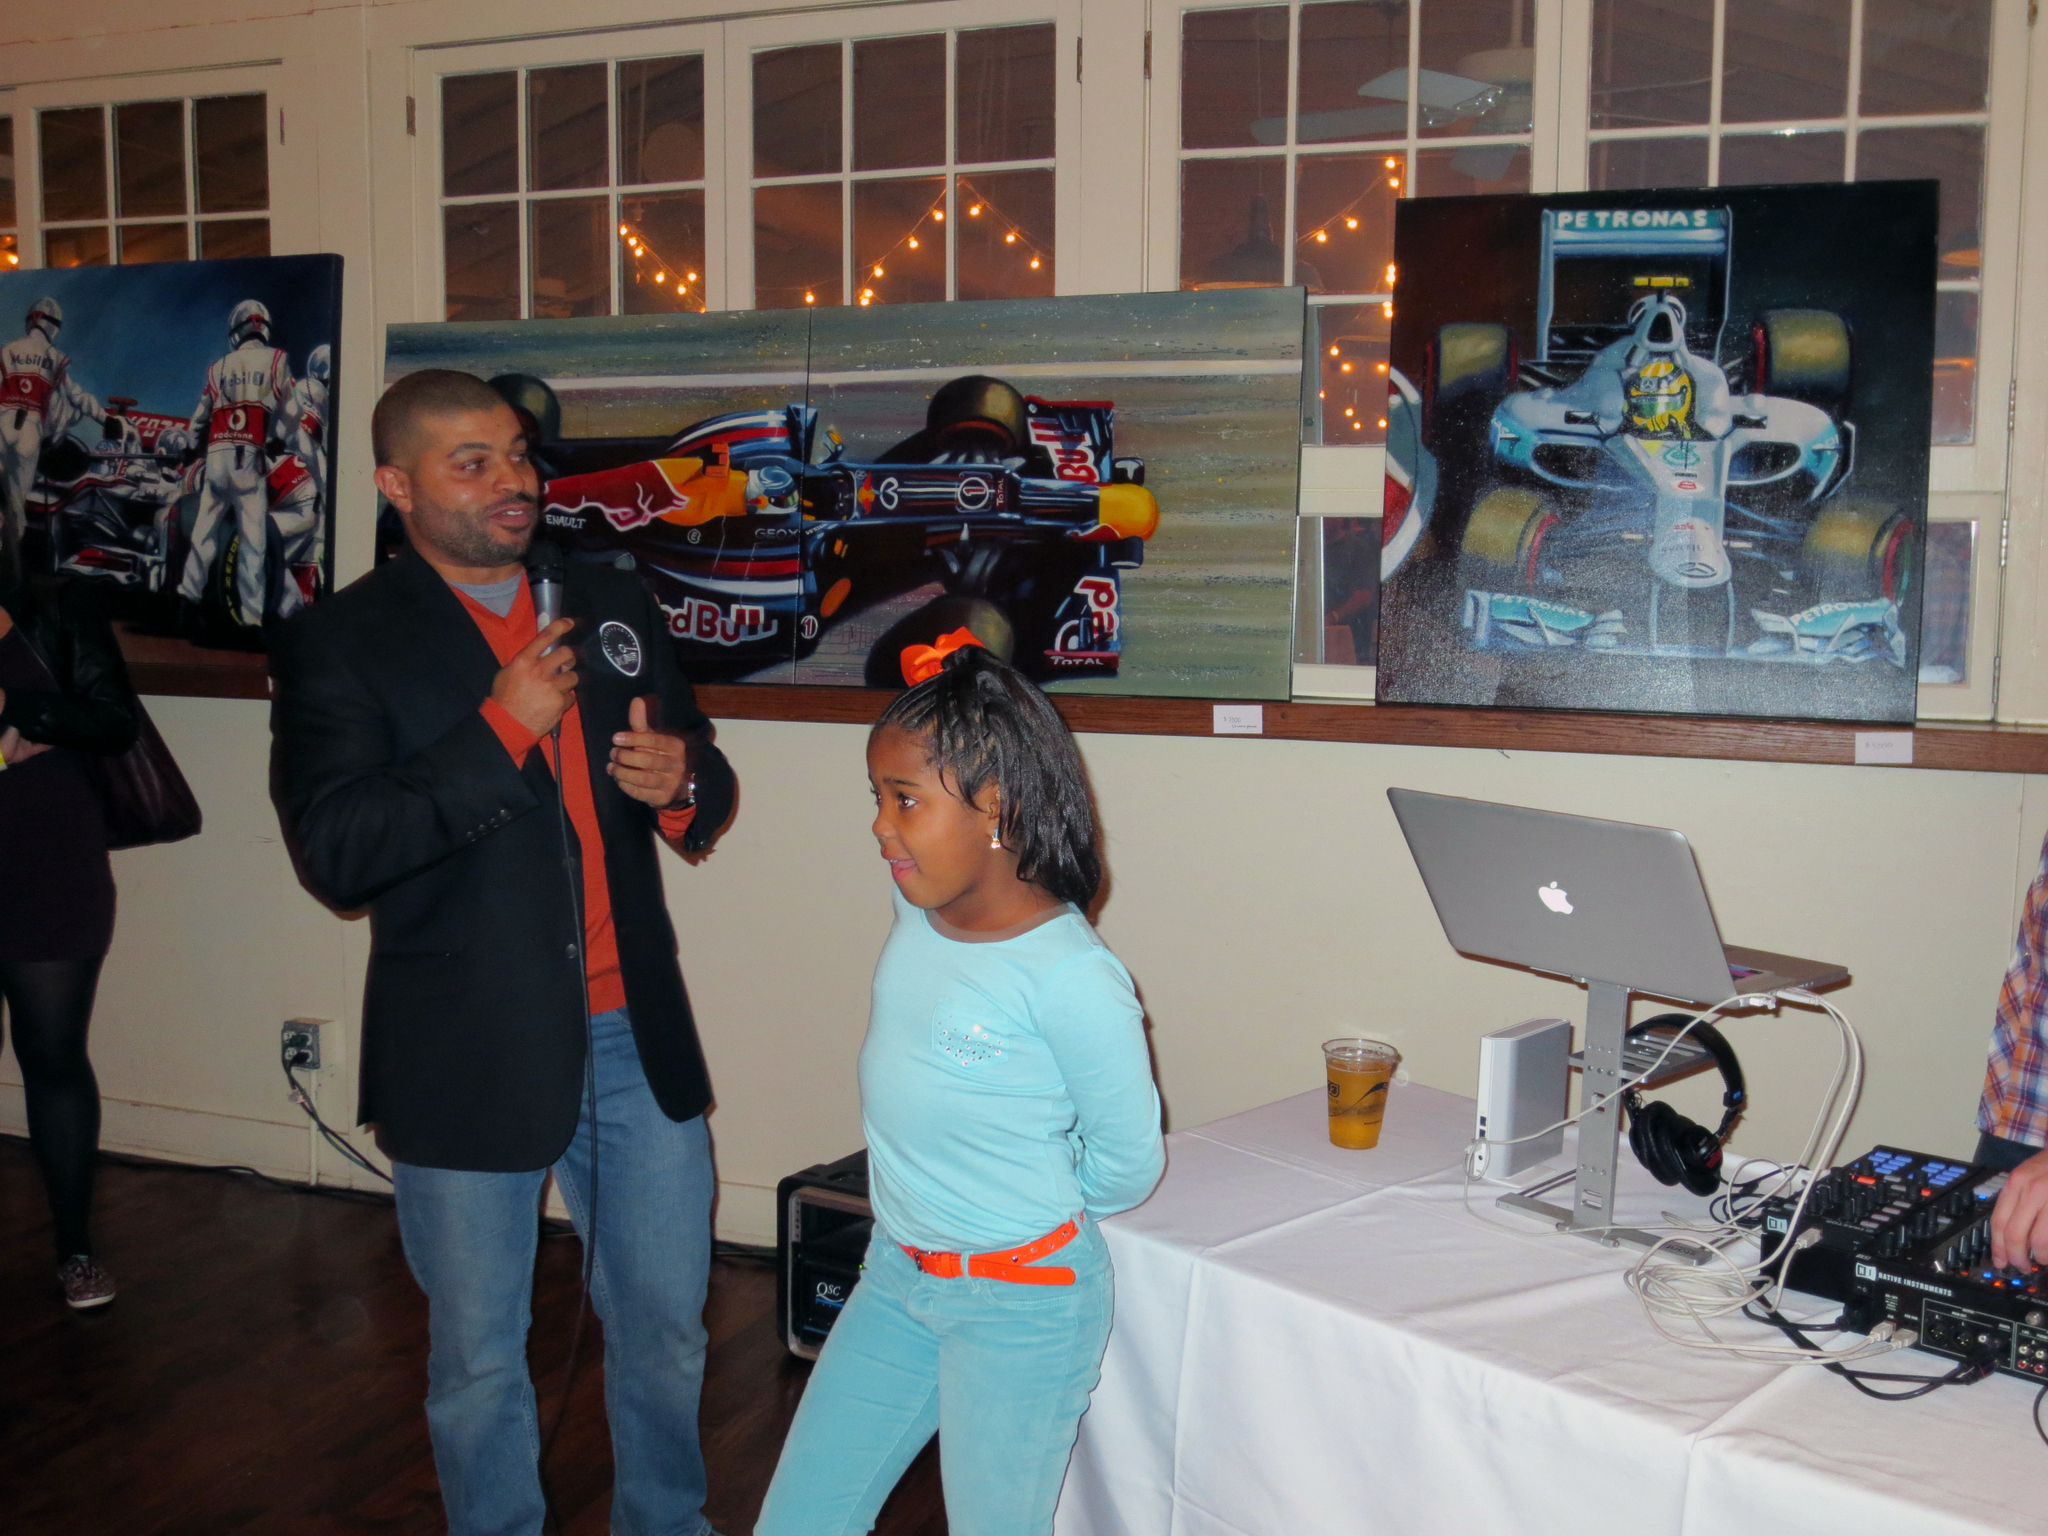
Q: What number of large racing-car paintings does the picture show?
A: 3